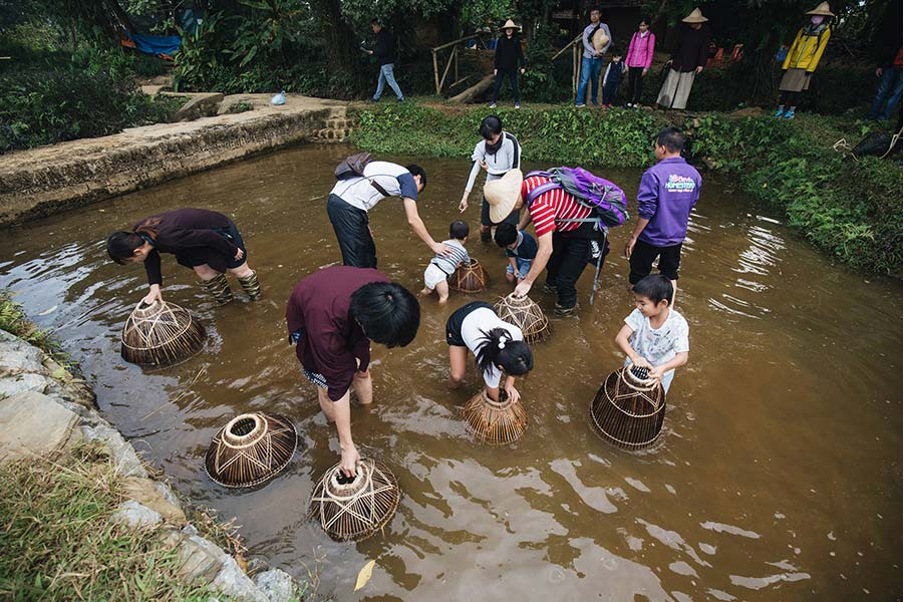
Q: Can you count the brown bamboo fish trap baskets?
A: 7